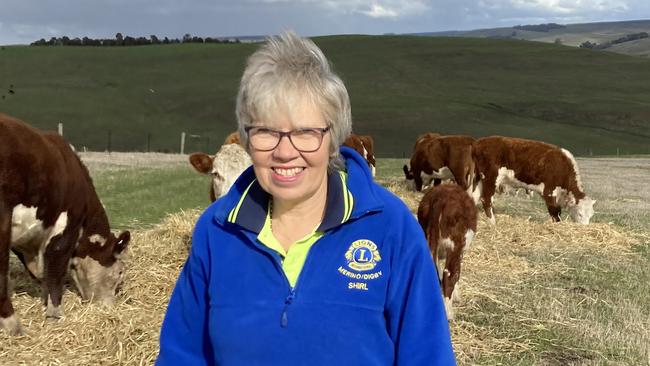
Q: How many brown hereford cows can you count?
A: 6